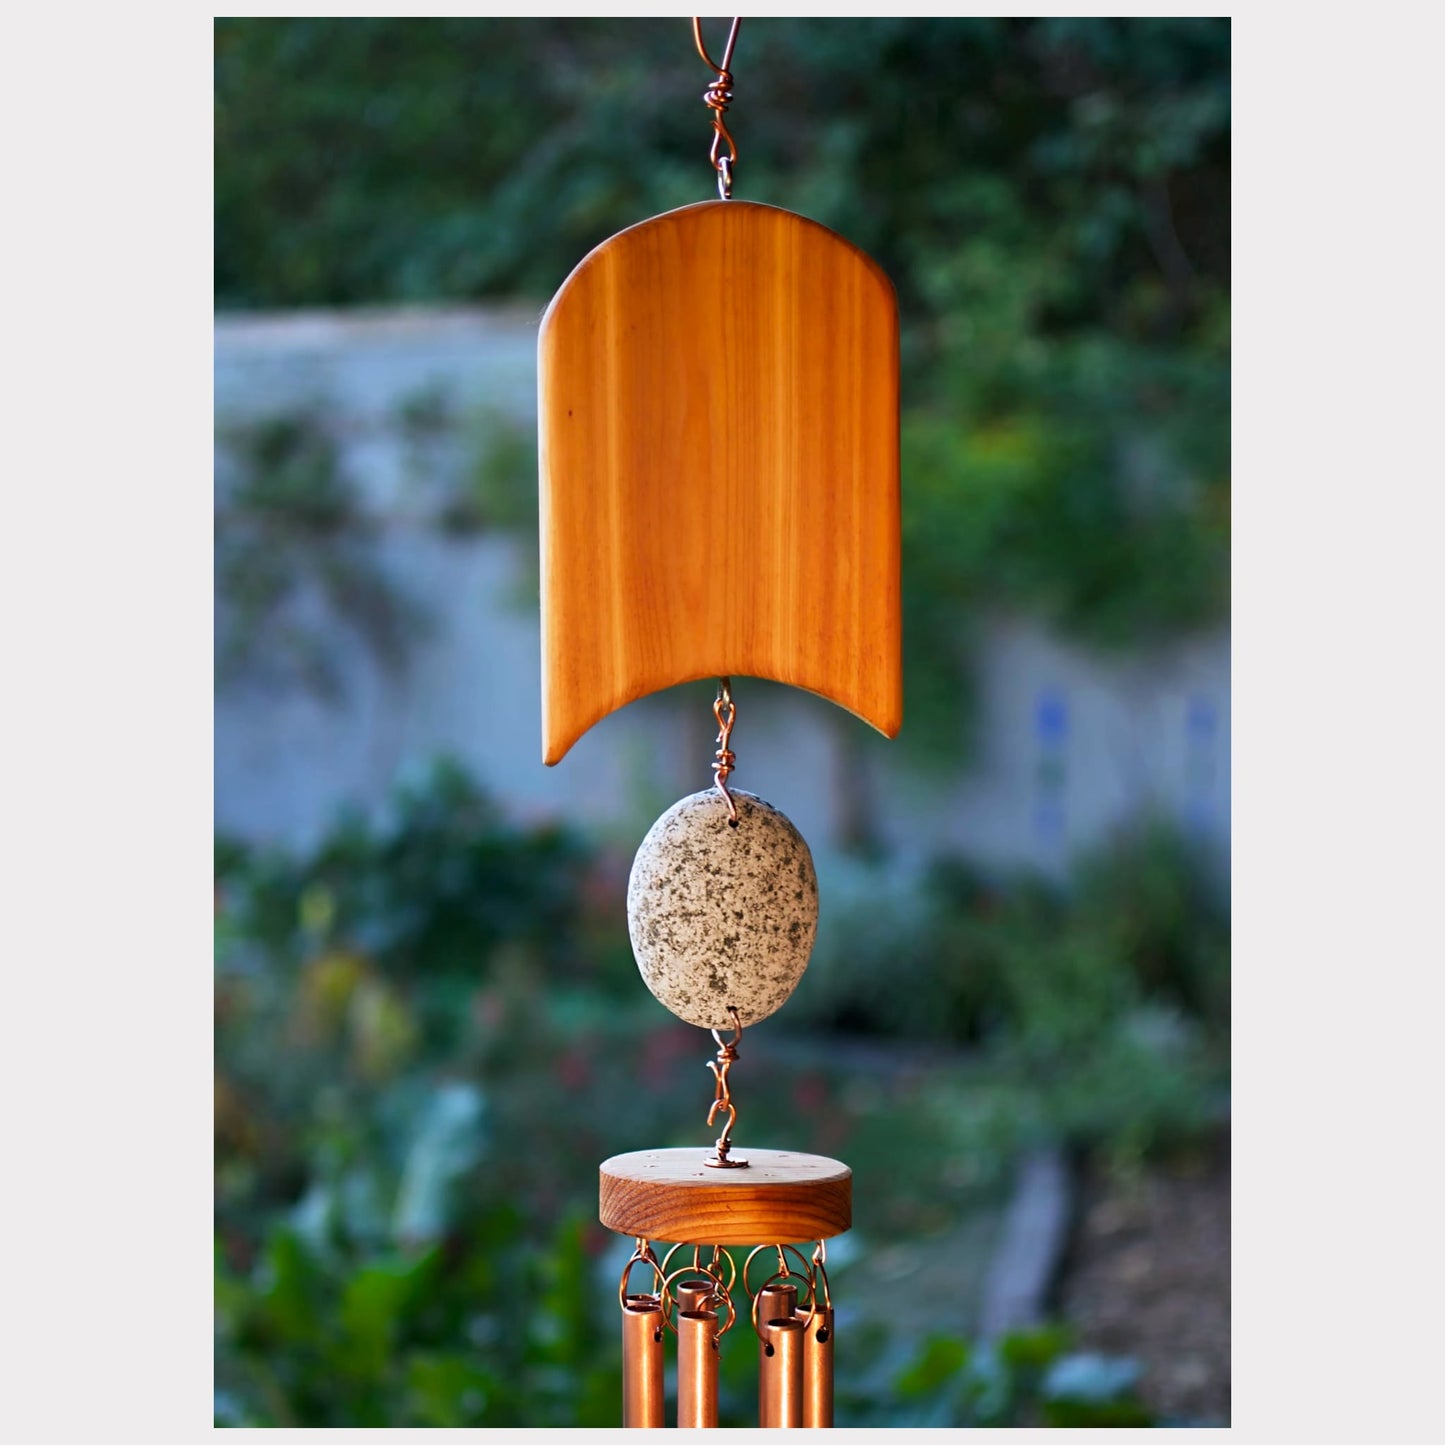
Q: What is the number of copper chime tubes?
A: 7